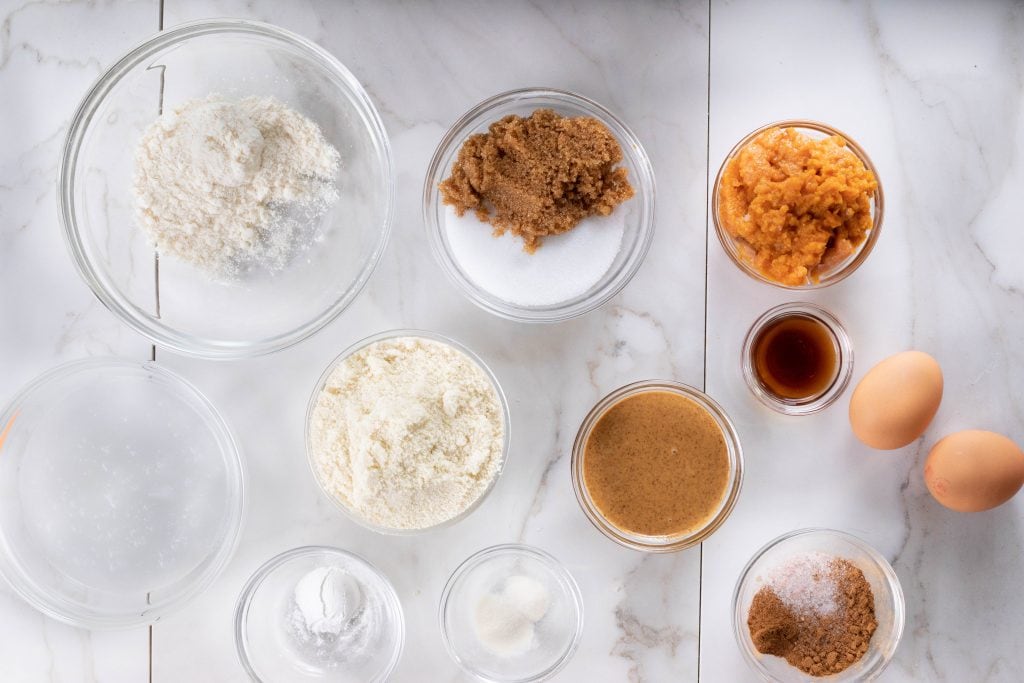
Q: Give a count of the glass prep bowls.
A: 10